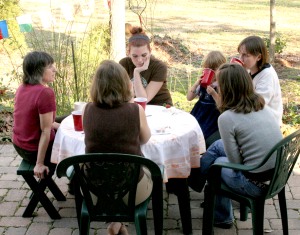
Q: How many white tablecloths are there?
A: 1